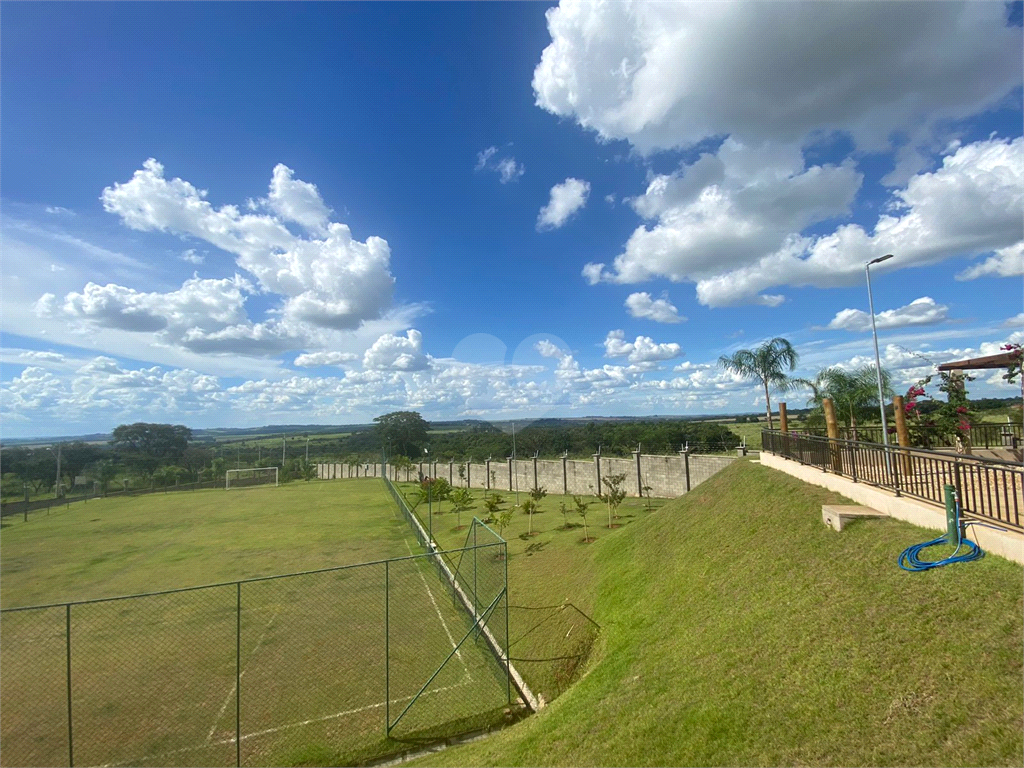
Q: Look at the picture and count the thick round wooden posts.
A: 3